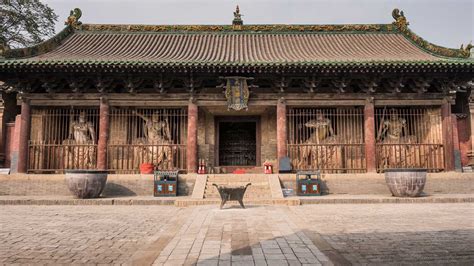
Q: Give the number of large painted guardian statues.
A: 4